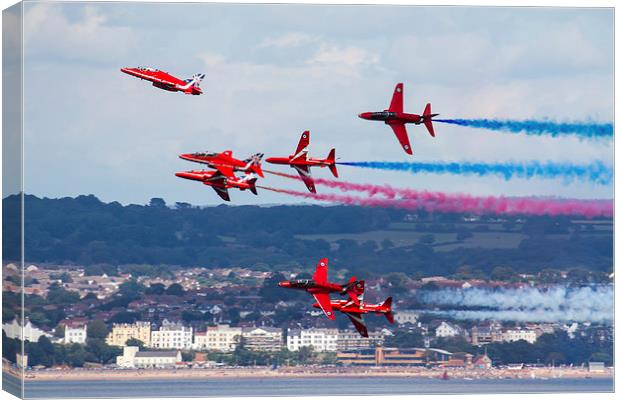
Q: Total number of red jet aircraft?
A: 7